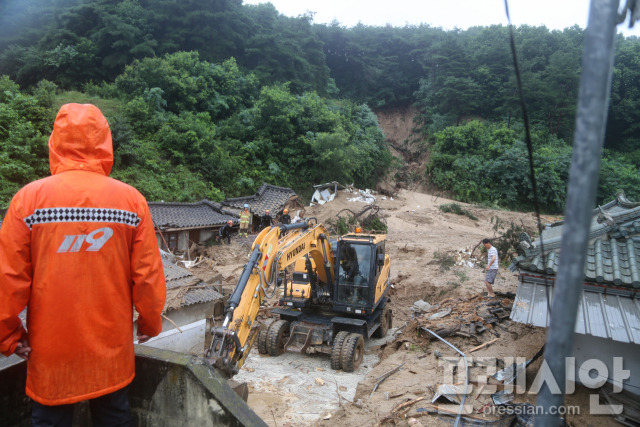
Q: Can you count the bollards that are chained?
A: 0